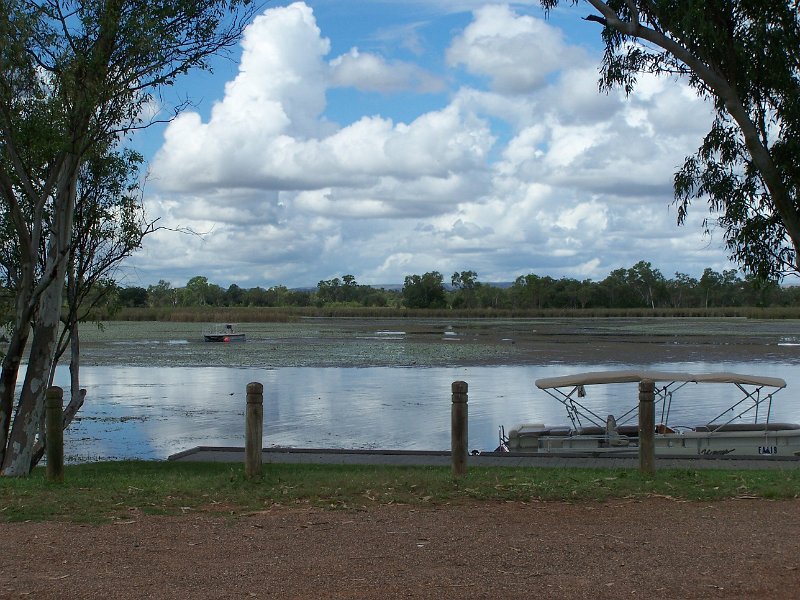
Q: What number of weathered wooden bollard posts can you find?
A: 4